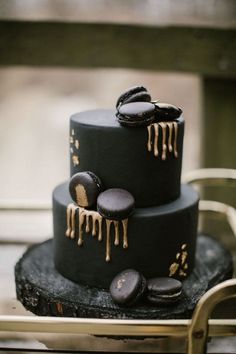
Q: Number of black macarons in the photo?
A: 7